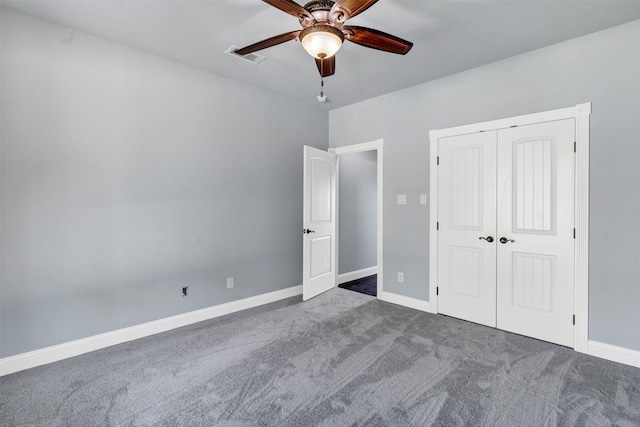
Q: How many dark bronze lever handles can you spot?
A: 3